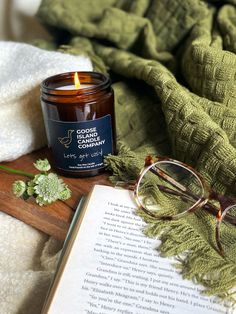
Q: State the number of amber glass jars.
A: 1